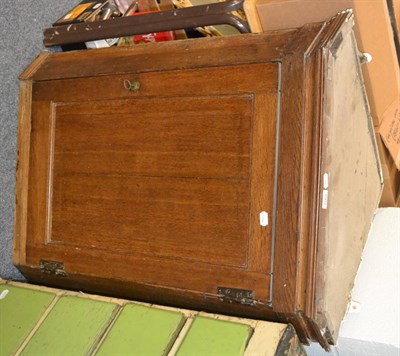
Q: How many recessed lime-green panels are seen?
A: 4